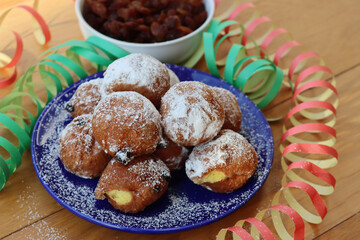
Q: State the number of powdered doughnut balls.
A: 10